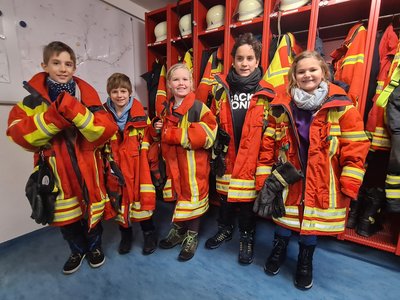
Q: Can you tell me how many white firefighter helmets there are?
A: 5